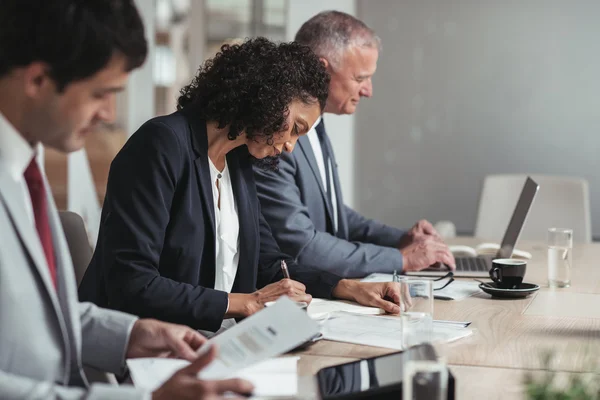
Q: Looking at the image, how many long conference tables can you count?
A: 1